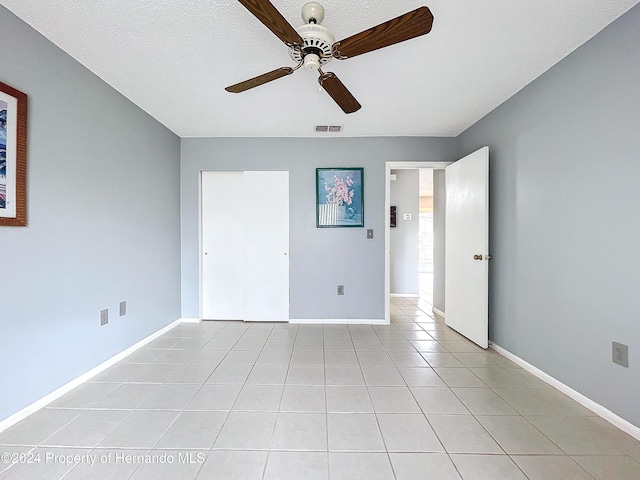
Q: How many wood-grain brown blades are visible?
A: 4